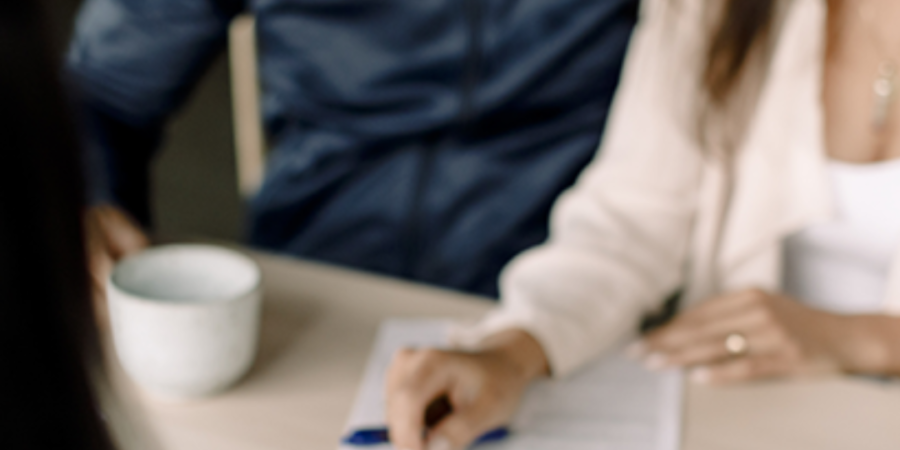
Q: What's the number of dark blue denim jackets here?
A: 1